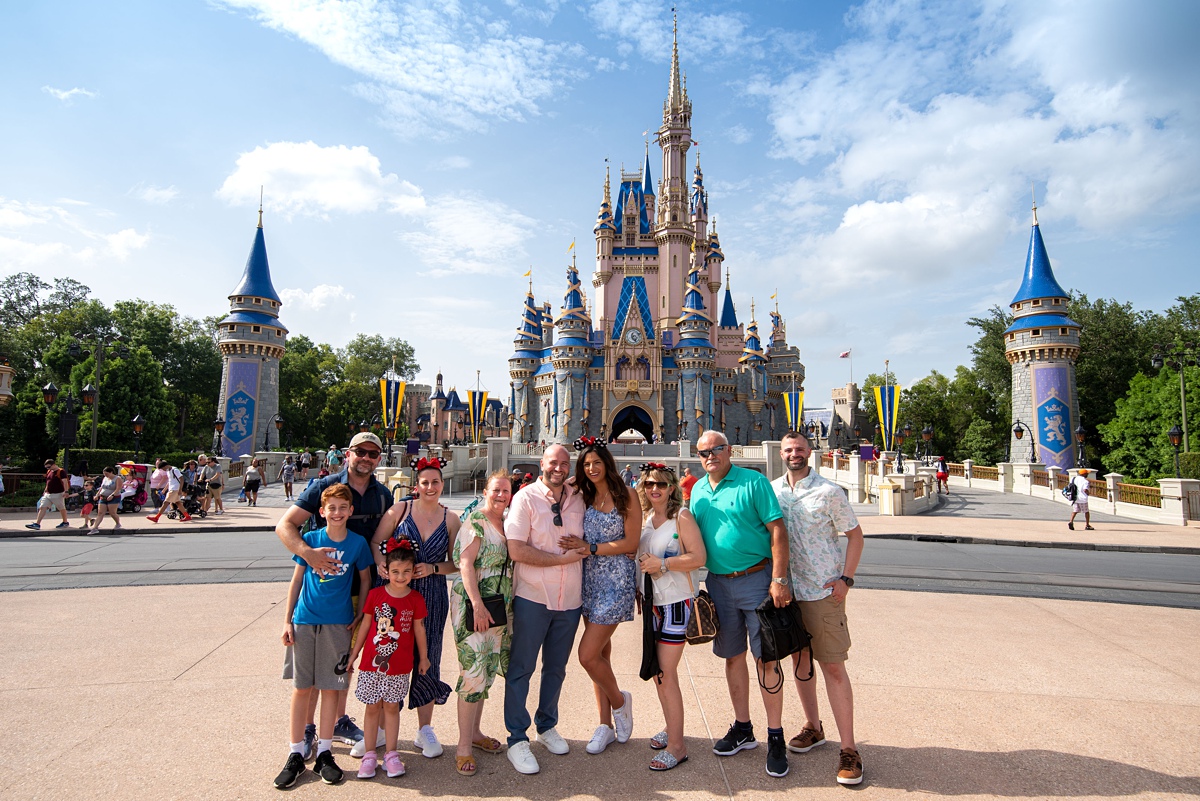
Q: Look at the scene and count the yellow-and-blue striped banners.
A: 4